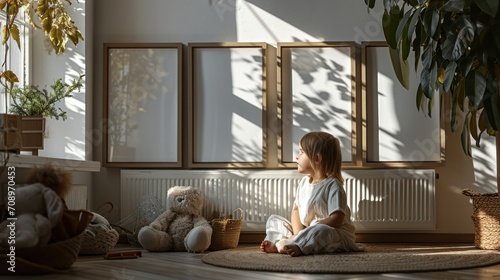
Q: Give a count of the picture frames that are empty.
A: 4